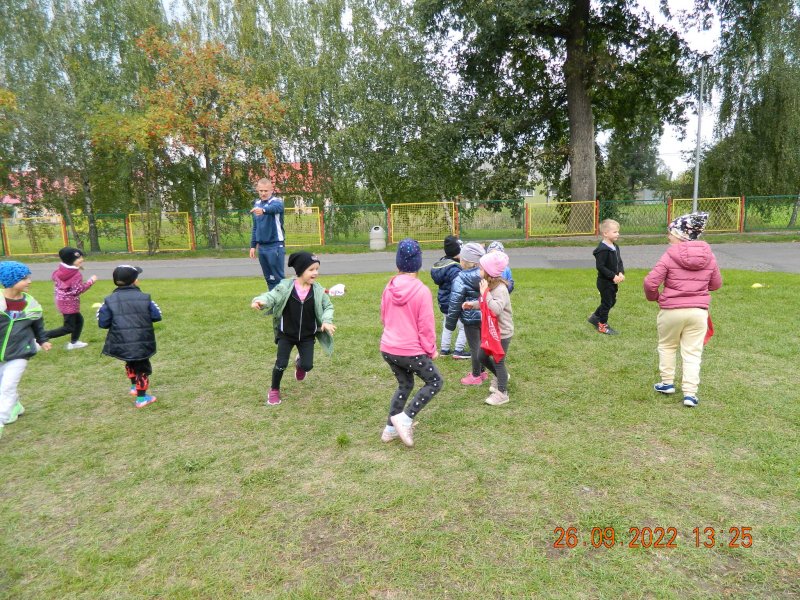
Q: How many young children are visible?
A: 11